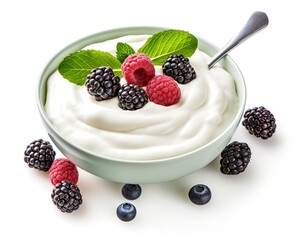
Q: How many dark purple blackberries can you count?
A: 7